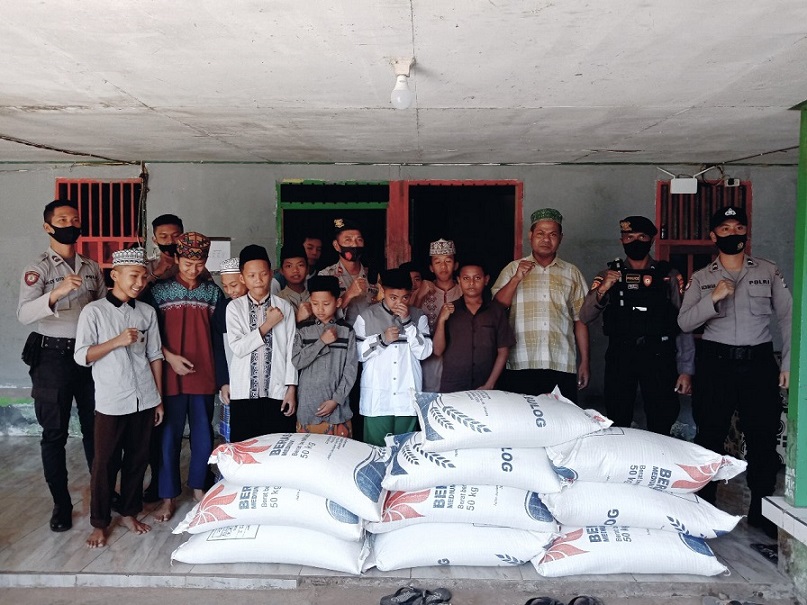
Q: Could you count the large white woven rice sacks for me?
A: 10